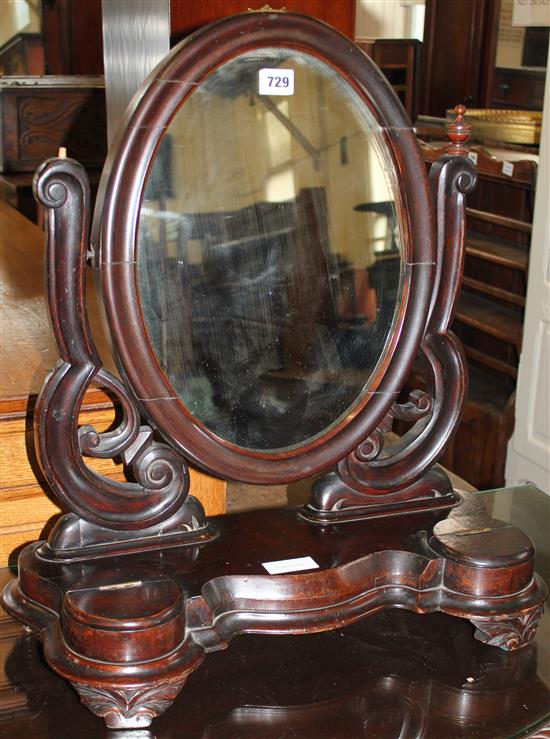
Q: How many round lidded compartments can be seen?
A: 2